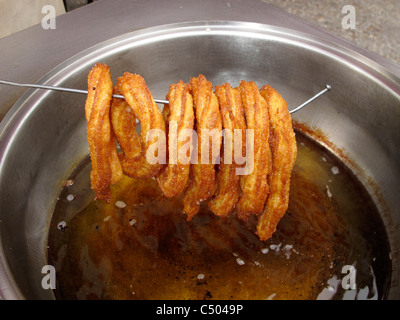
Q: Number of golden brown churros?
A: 7